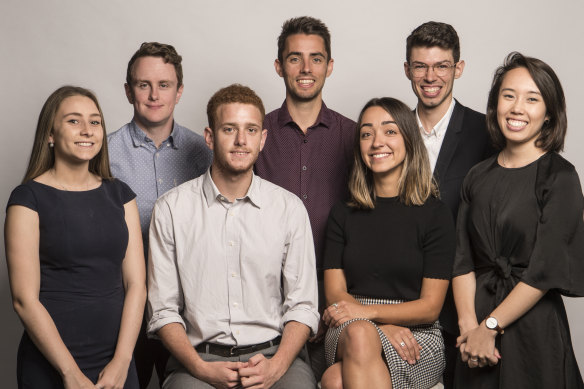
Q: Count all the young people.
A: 7